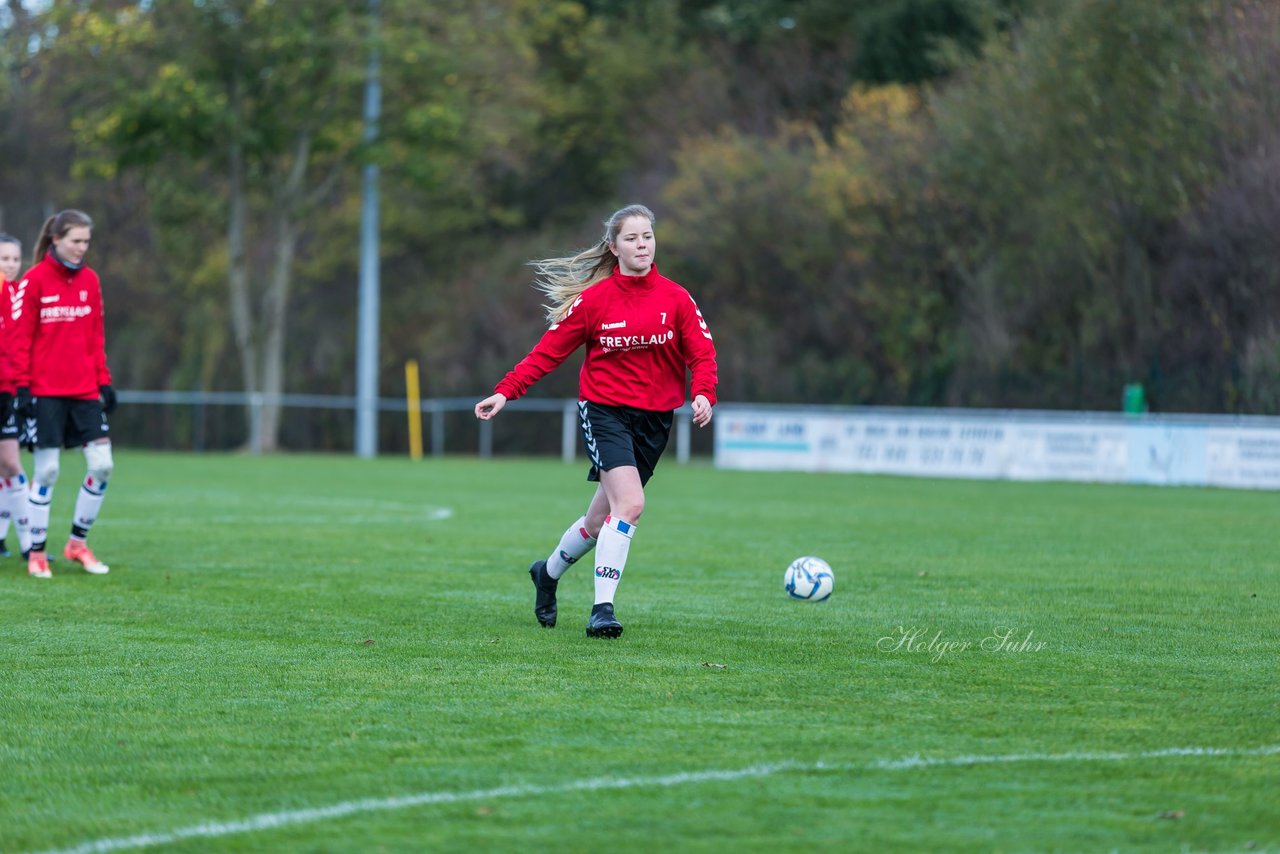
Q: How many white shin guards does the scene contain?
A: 6